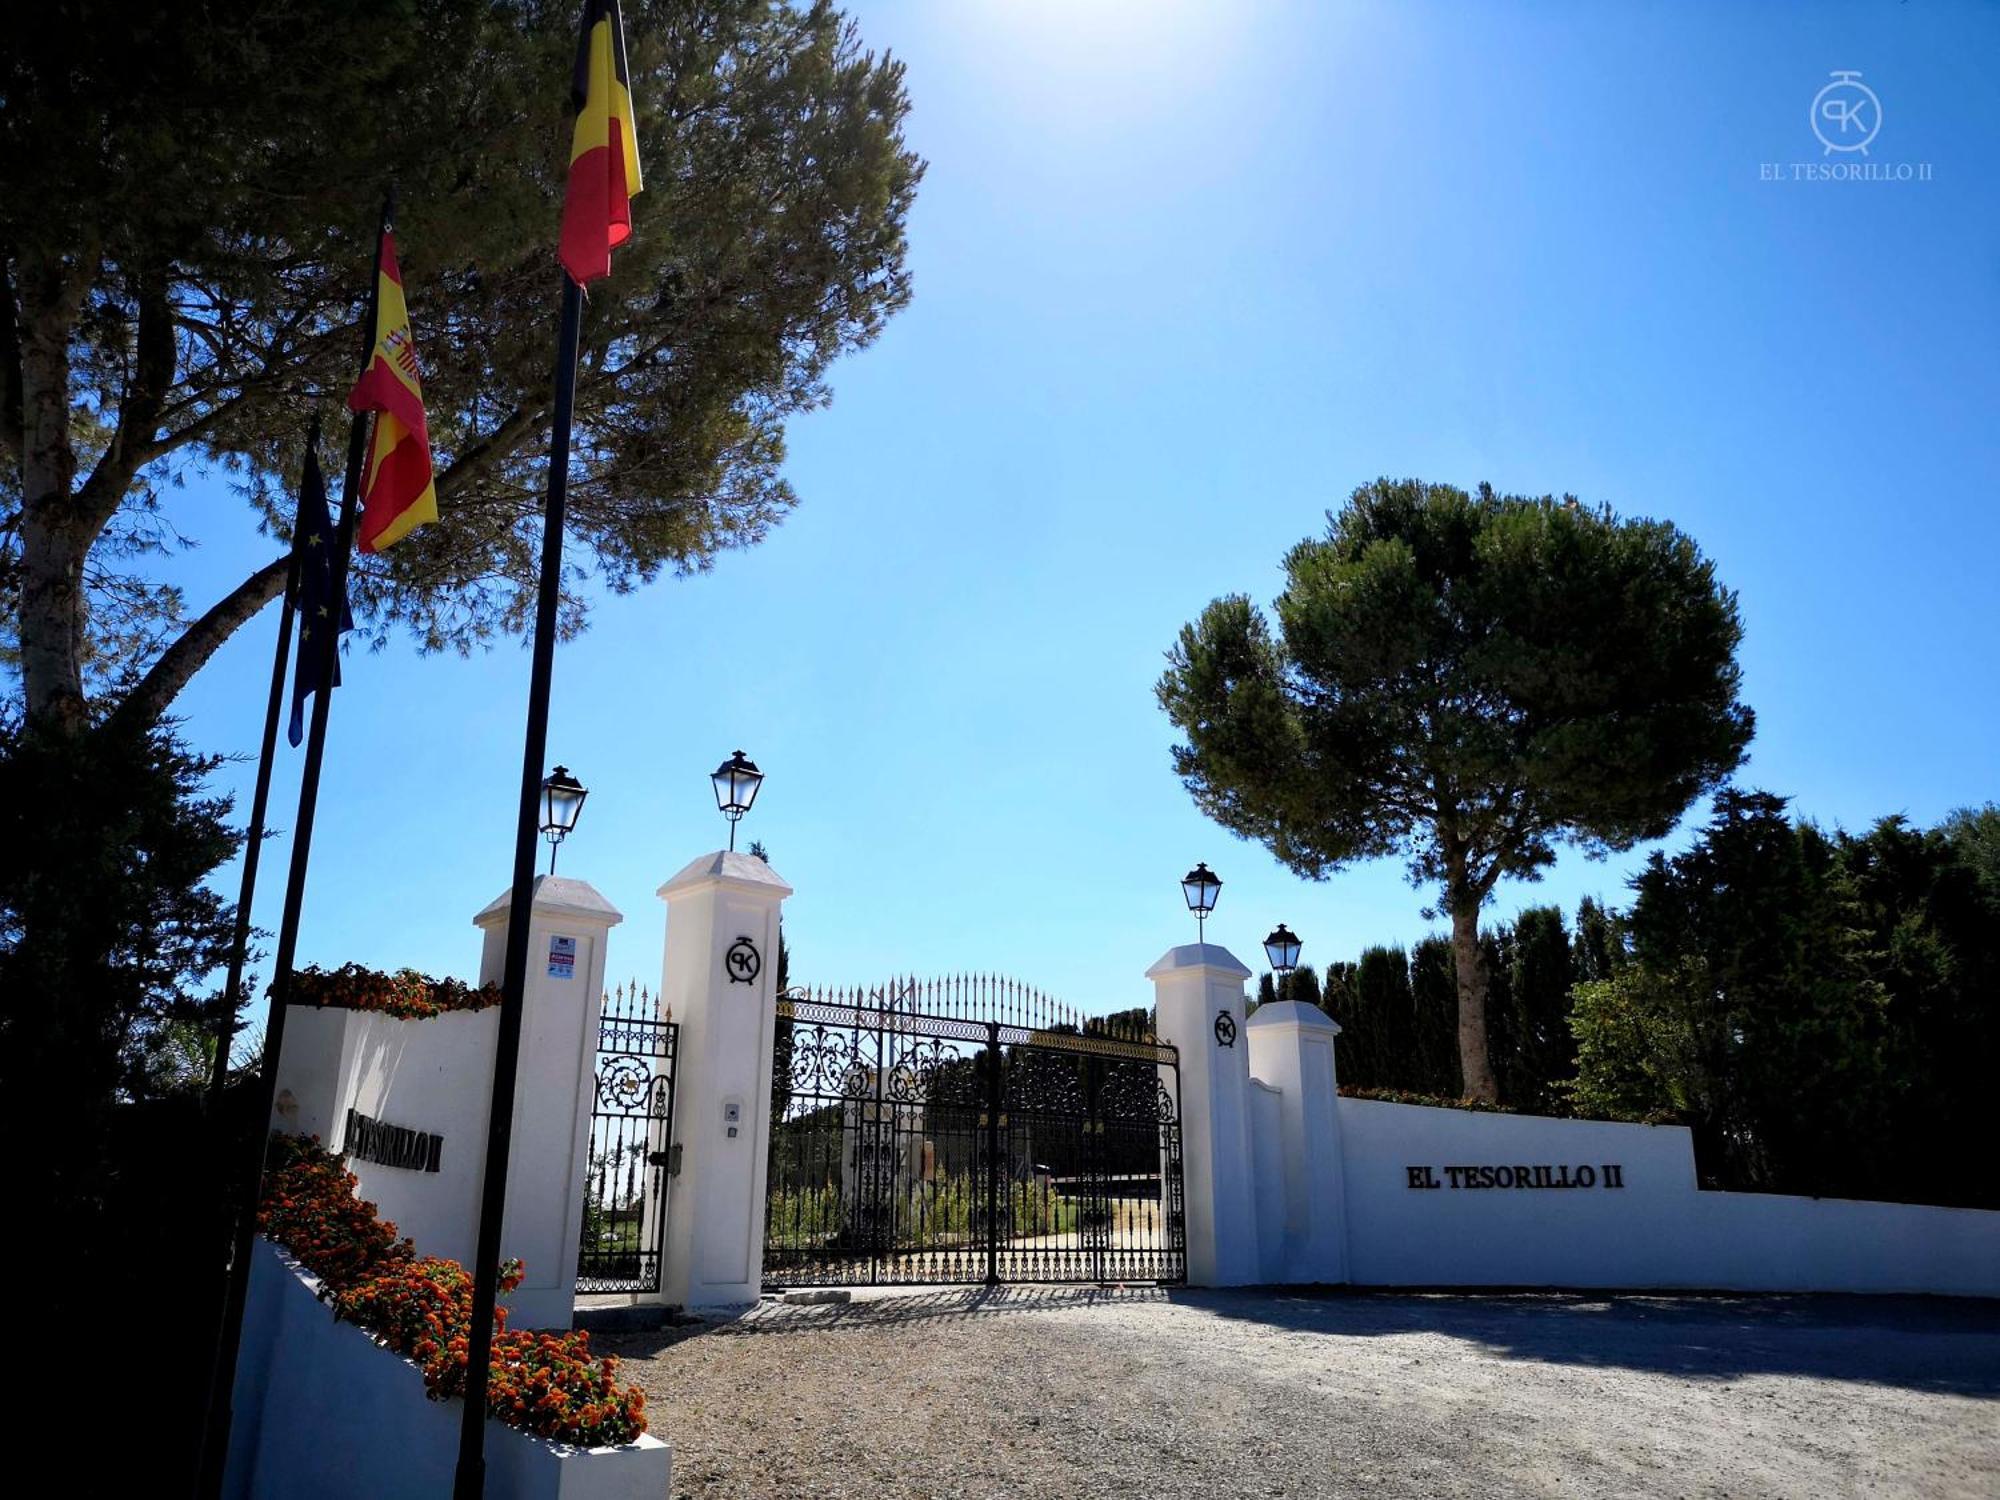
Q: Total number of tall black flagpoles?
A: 3